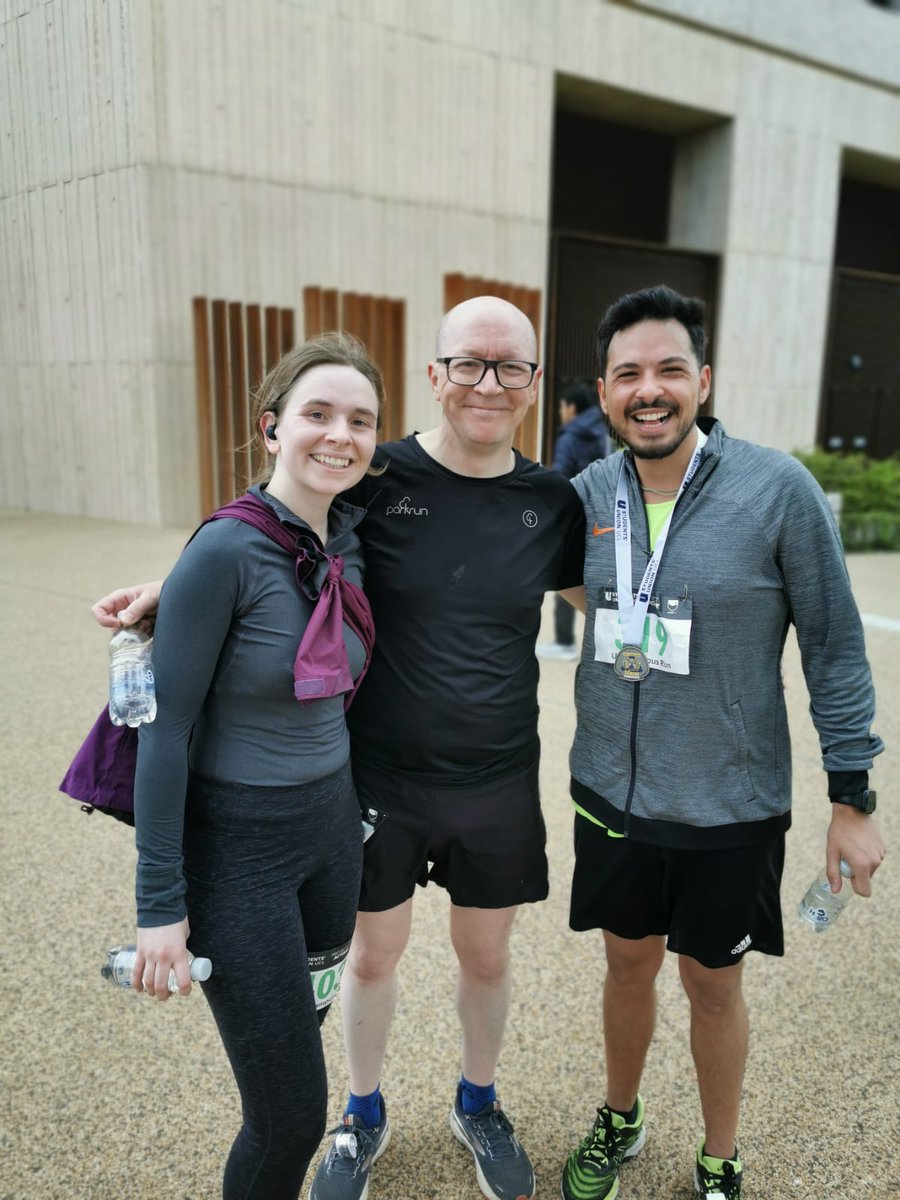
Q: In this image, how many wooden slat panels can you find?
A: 3